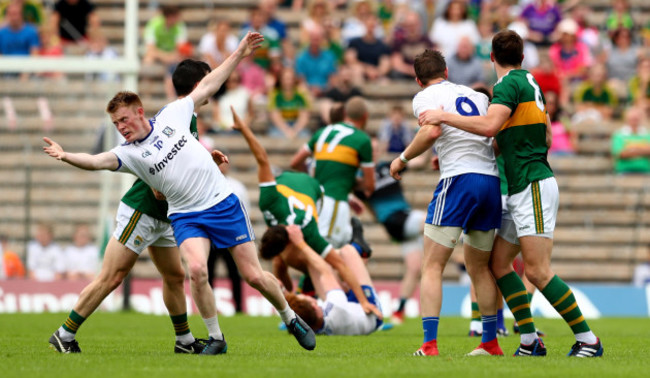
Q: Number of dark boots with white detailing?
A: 4